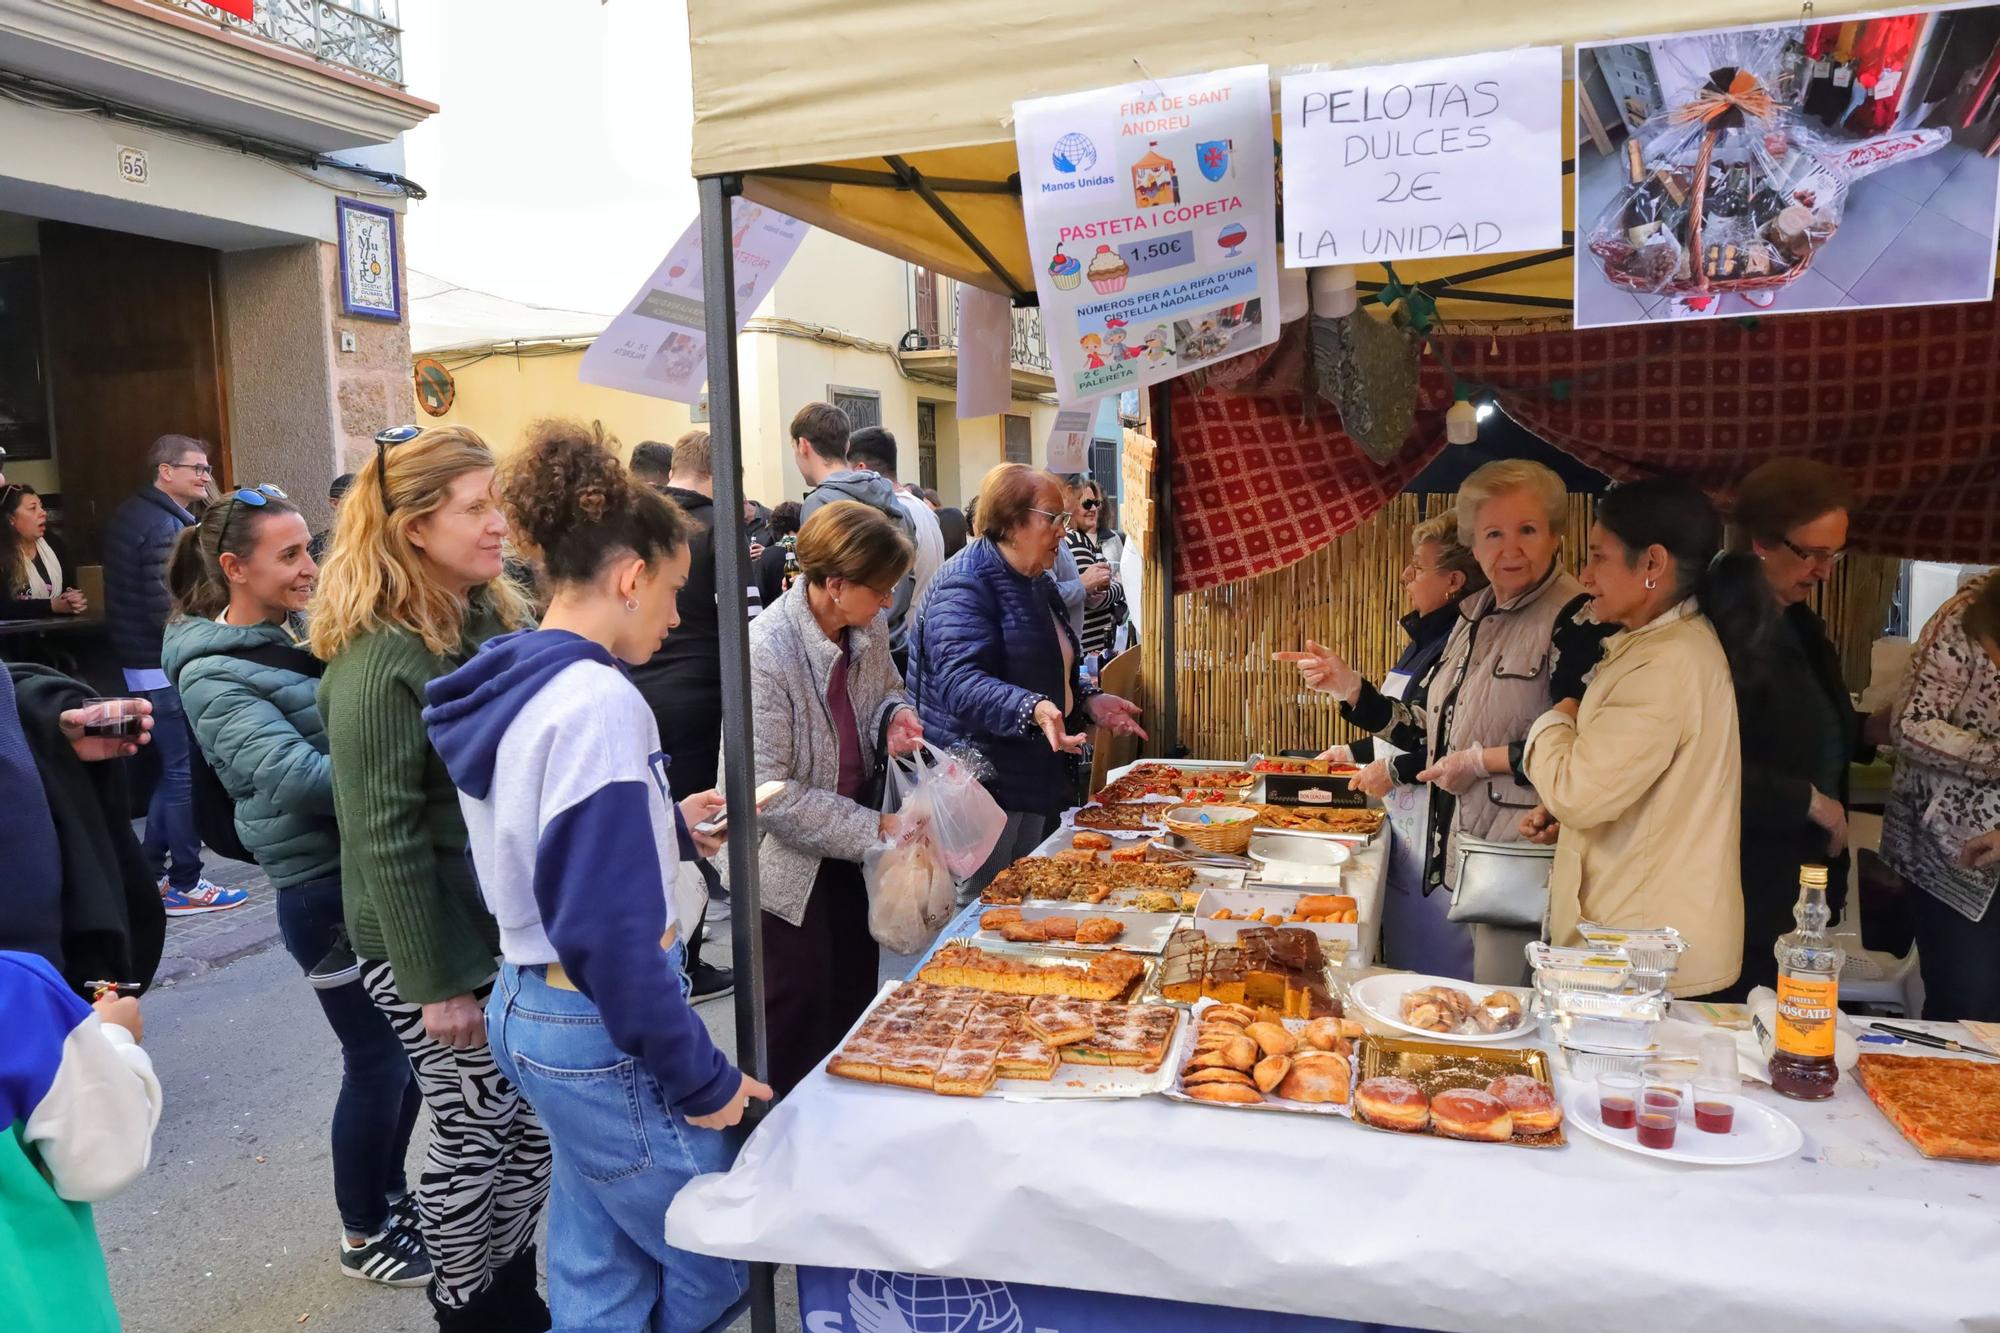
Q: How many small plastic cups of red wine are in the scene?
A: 4